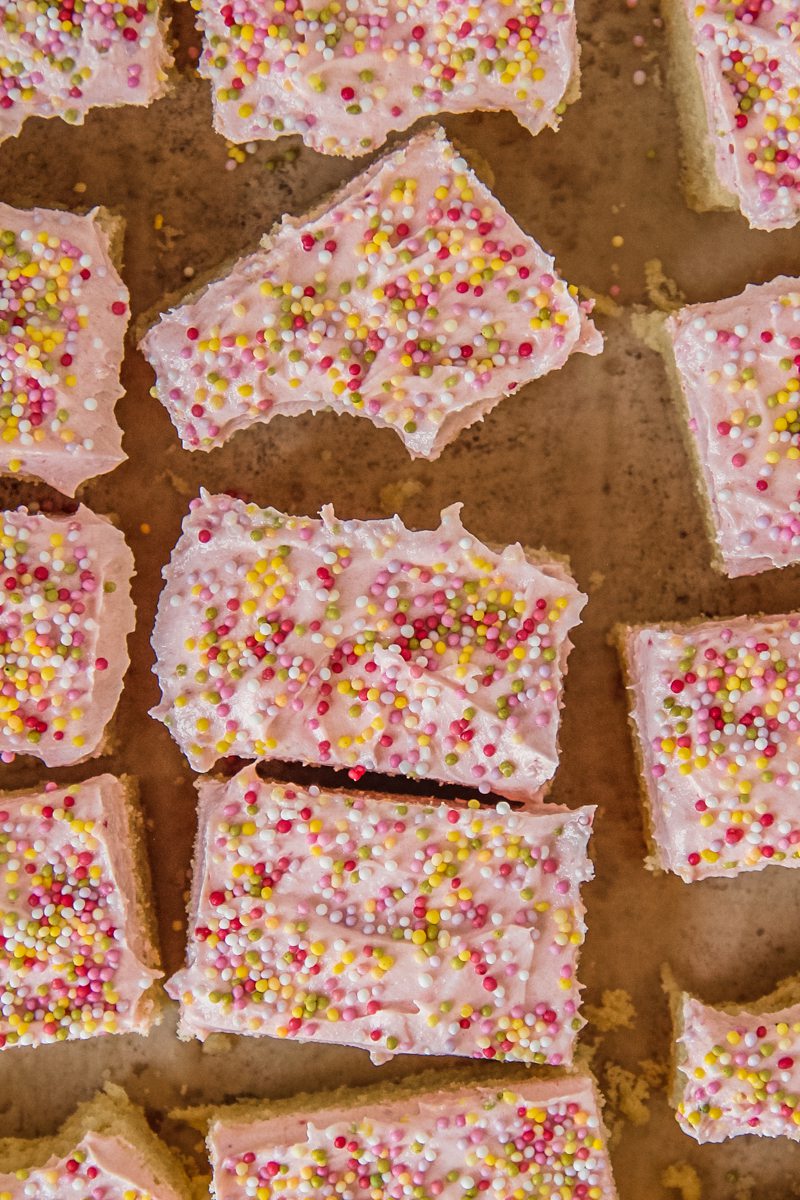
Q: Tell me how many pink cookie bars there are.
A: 14